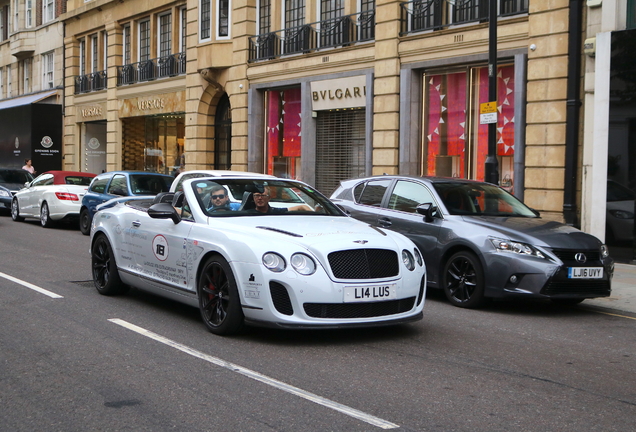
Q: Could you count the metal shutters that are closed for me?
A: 1